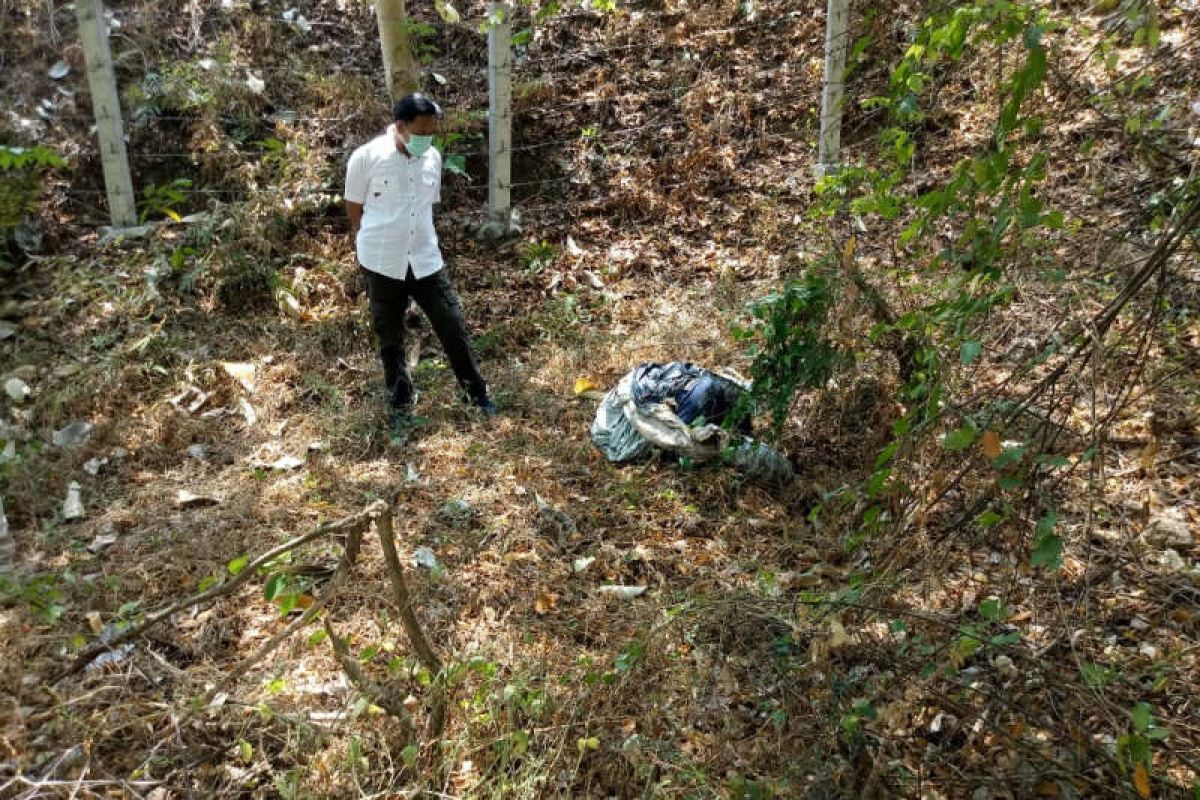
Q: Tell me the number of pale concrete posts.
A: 3